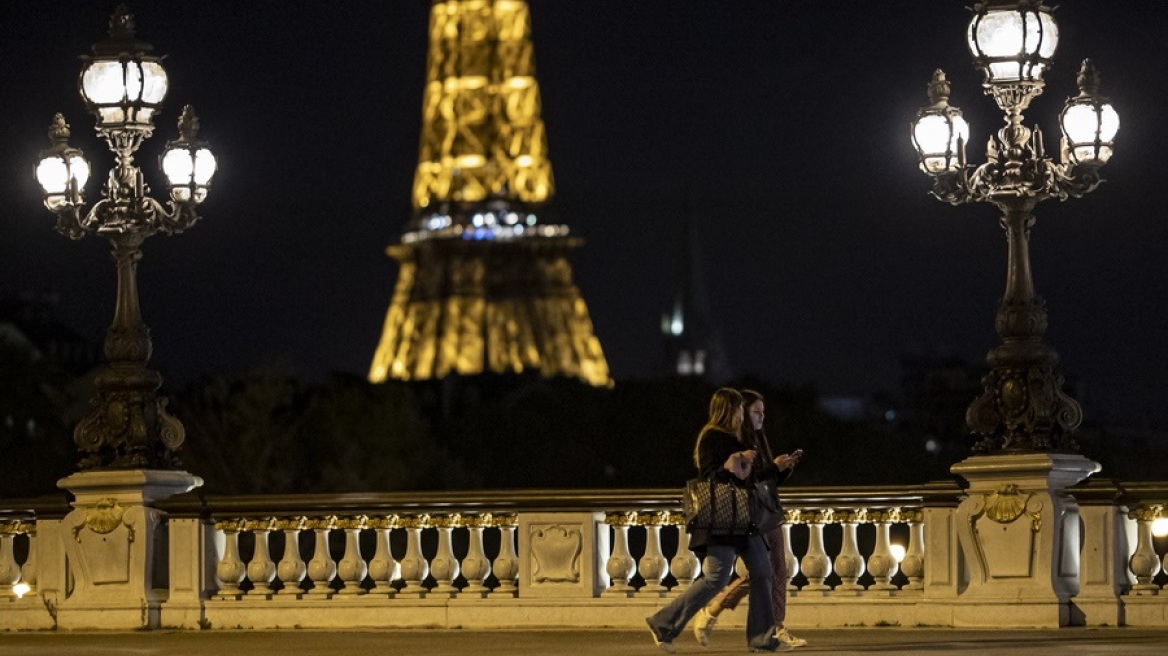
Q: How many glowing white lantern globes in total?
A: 6